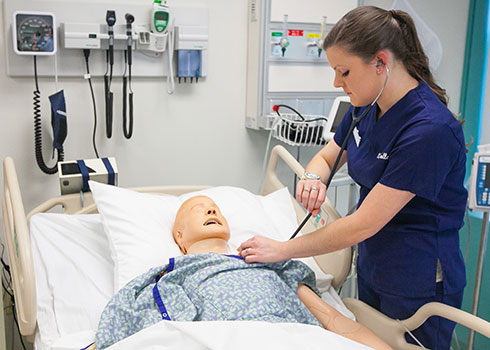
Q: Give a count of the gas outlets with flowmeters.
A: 2